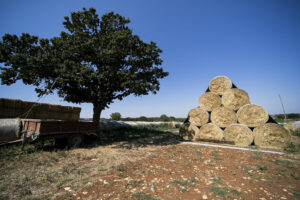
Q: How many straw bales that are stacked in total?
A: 10